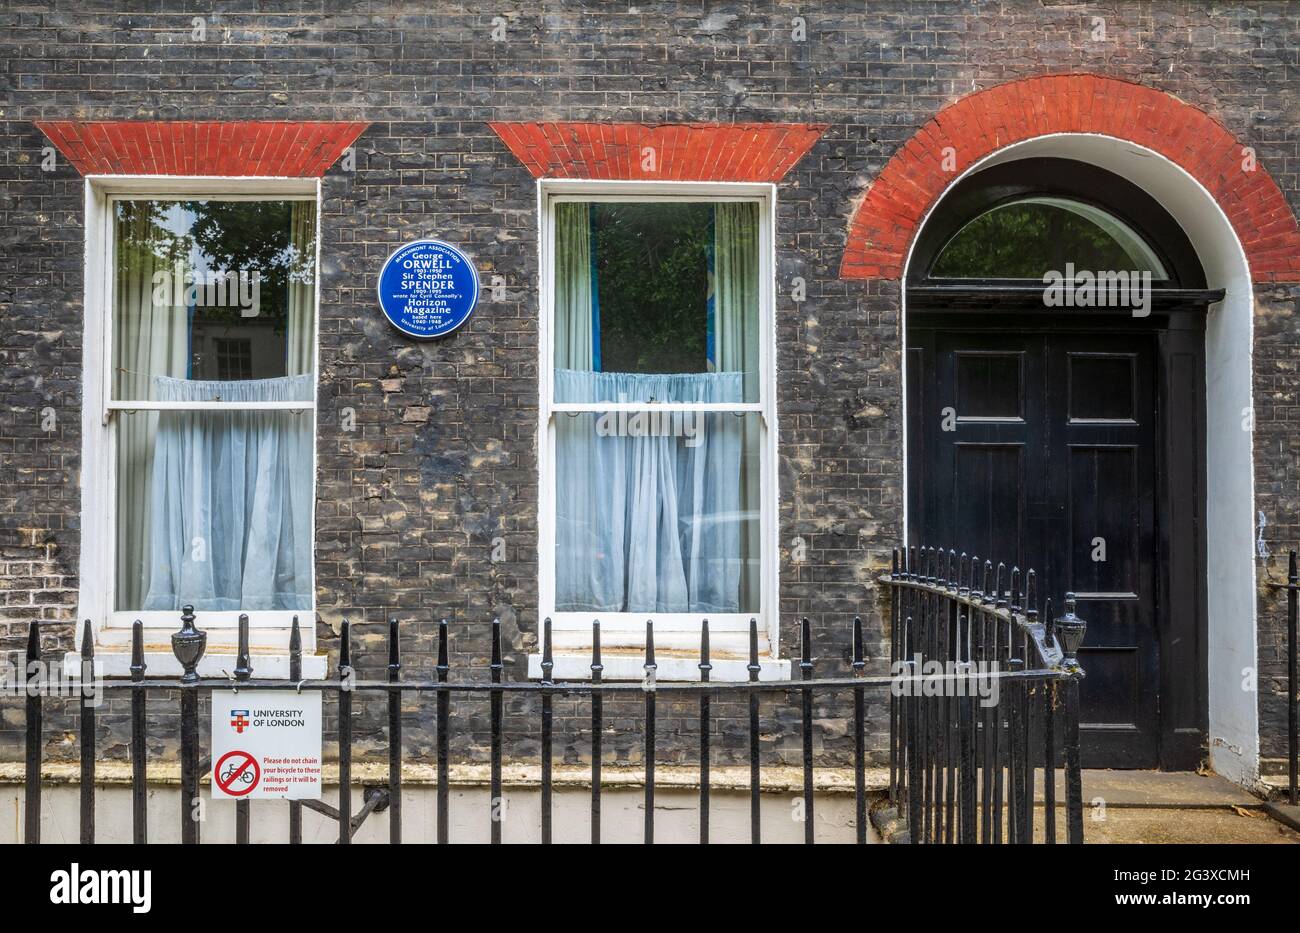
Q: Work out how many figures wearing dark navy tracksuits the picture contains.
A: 0